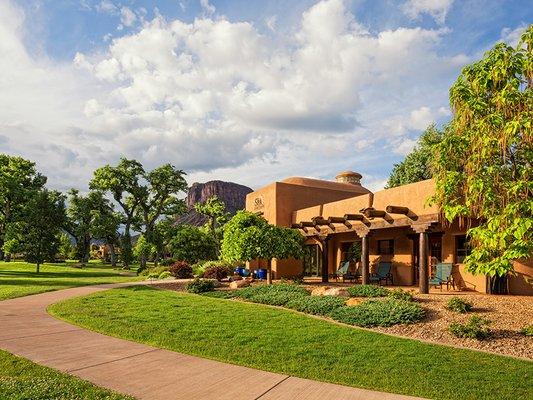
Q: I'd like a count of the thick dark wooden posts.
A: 3